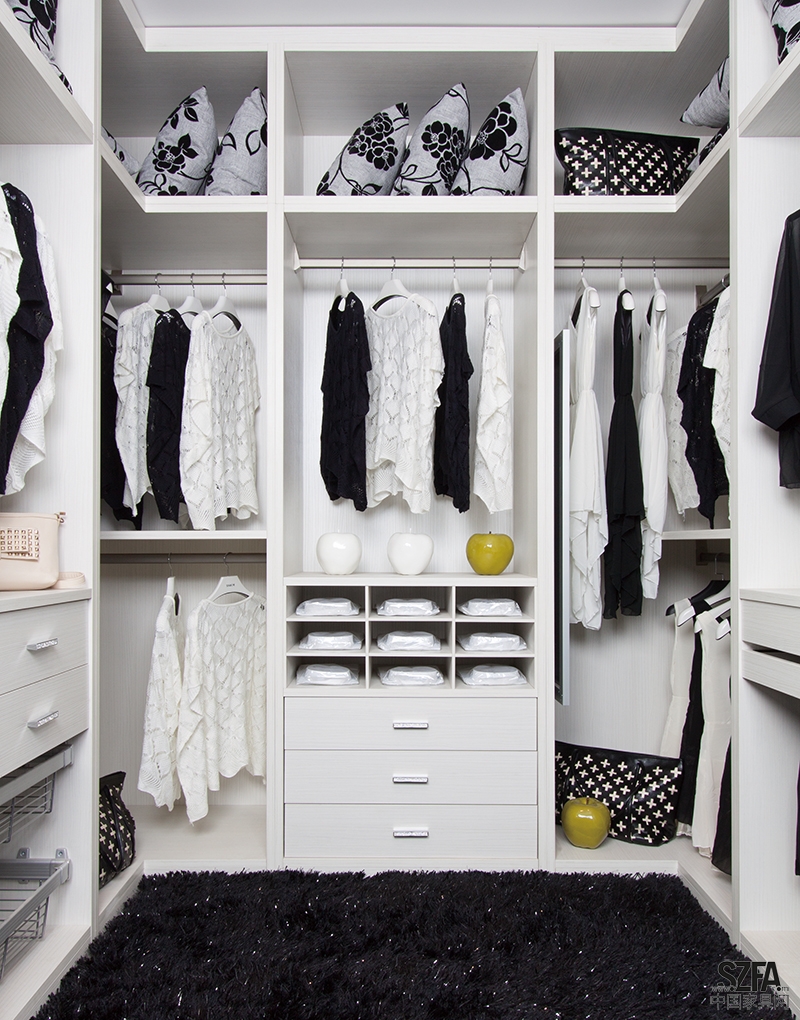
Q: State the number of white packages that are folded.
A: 9